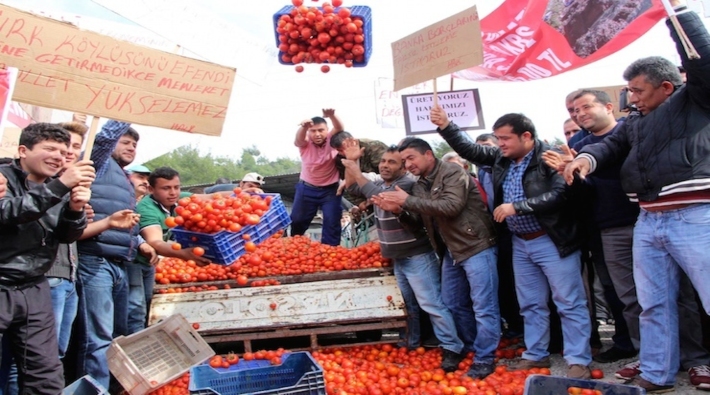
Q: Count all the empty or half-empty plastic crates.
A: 4